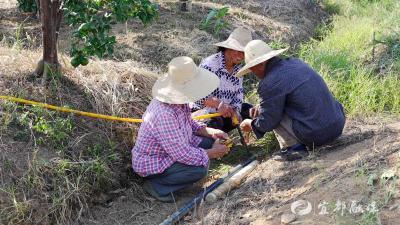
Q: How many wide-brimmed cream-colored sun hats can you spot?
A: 3